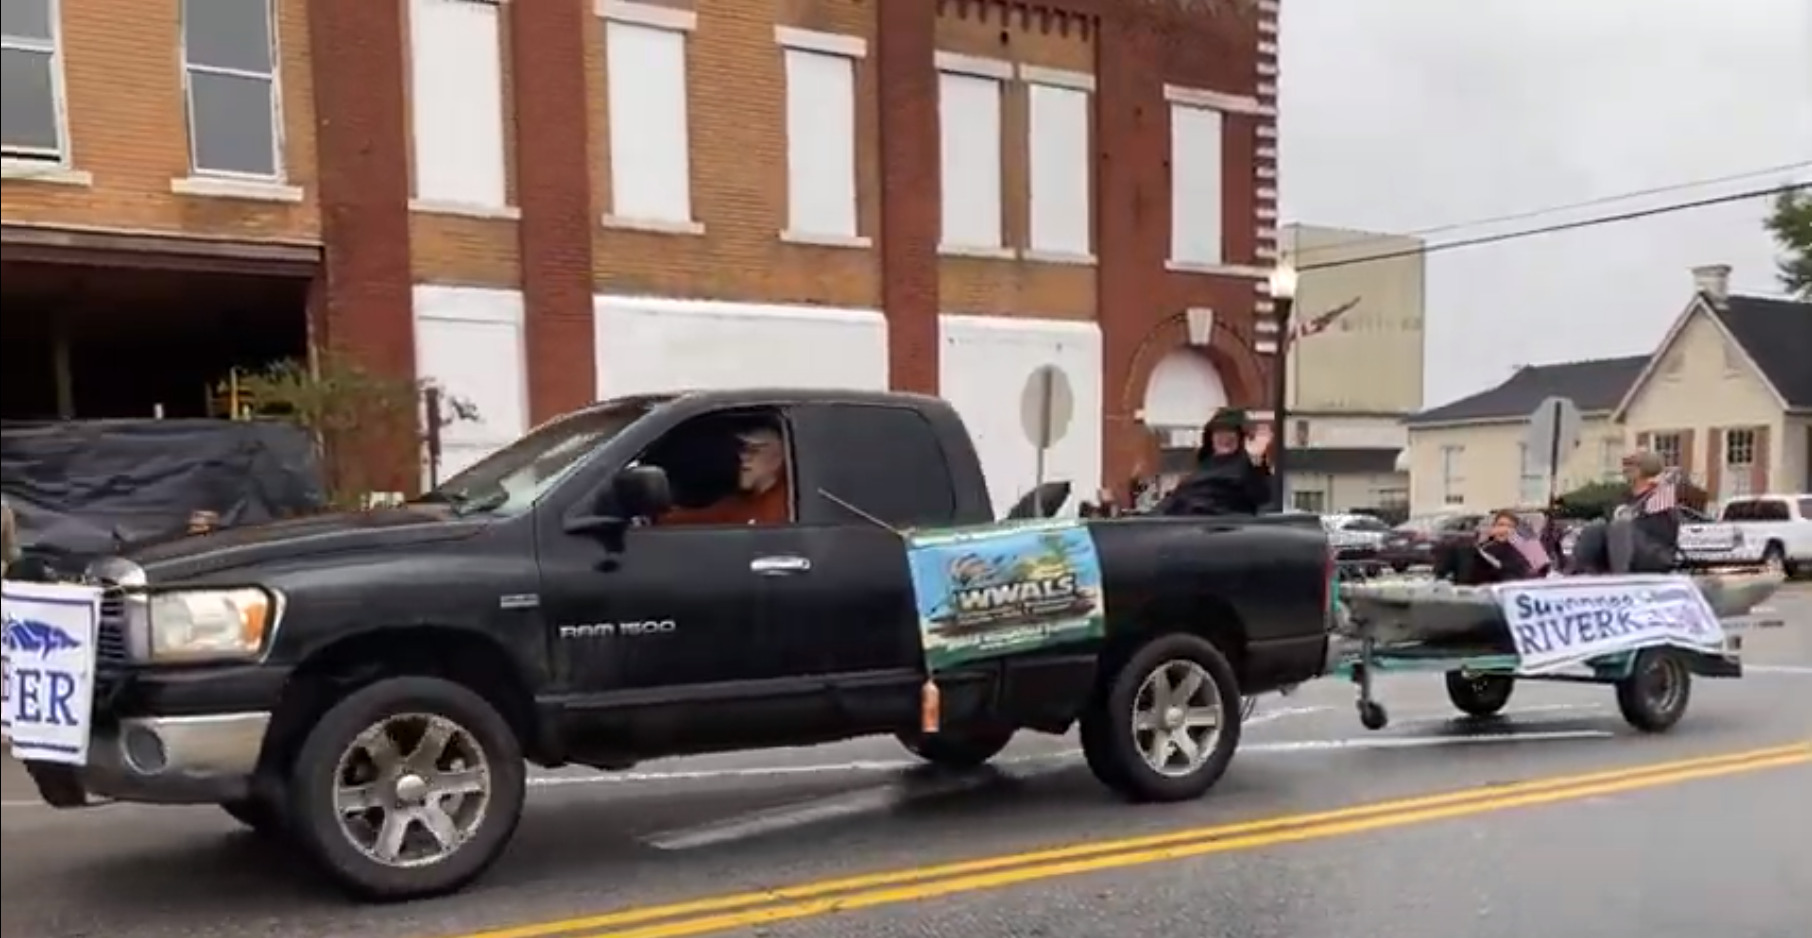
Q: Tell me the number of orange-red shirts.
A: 1